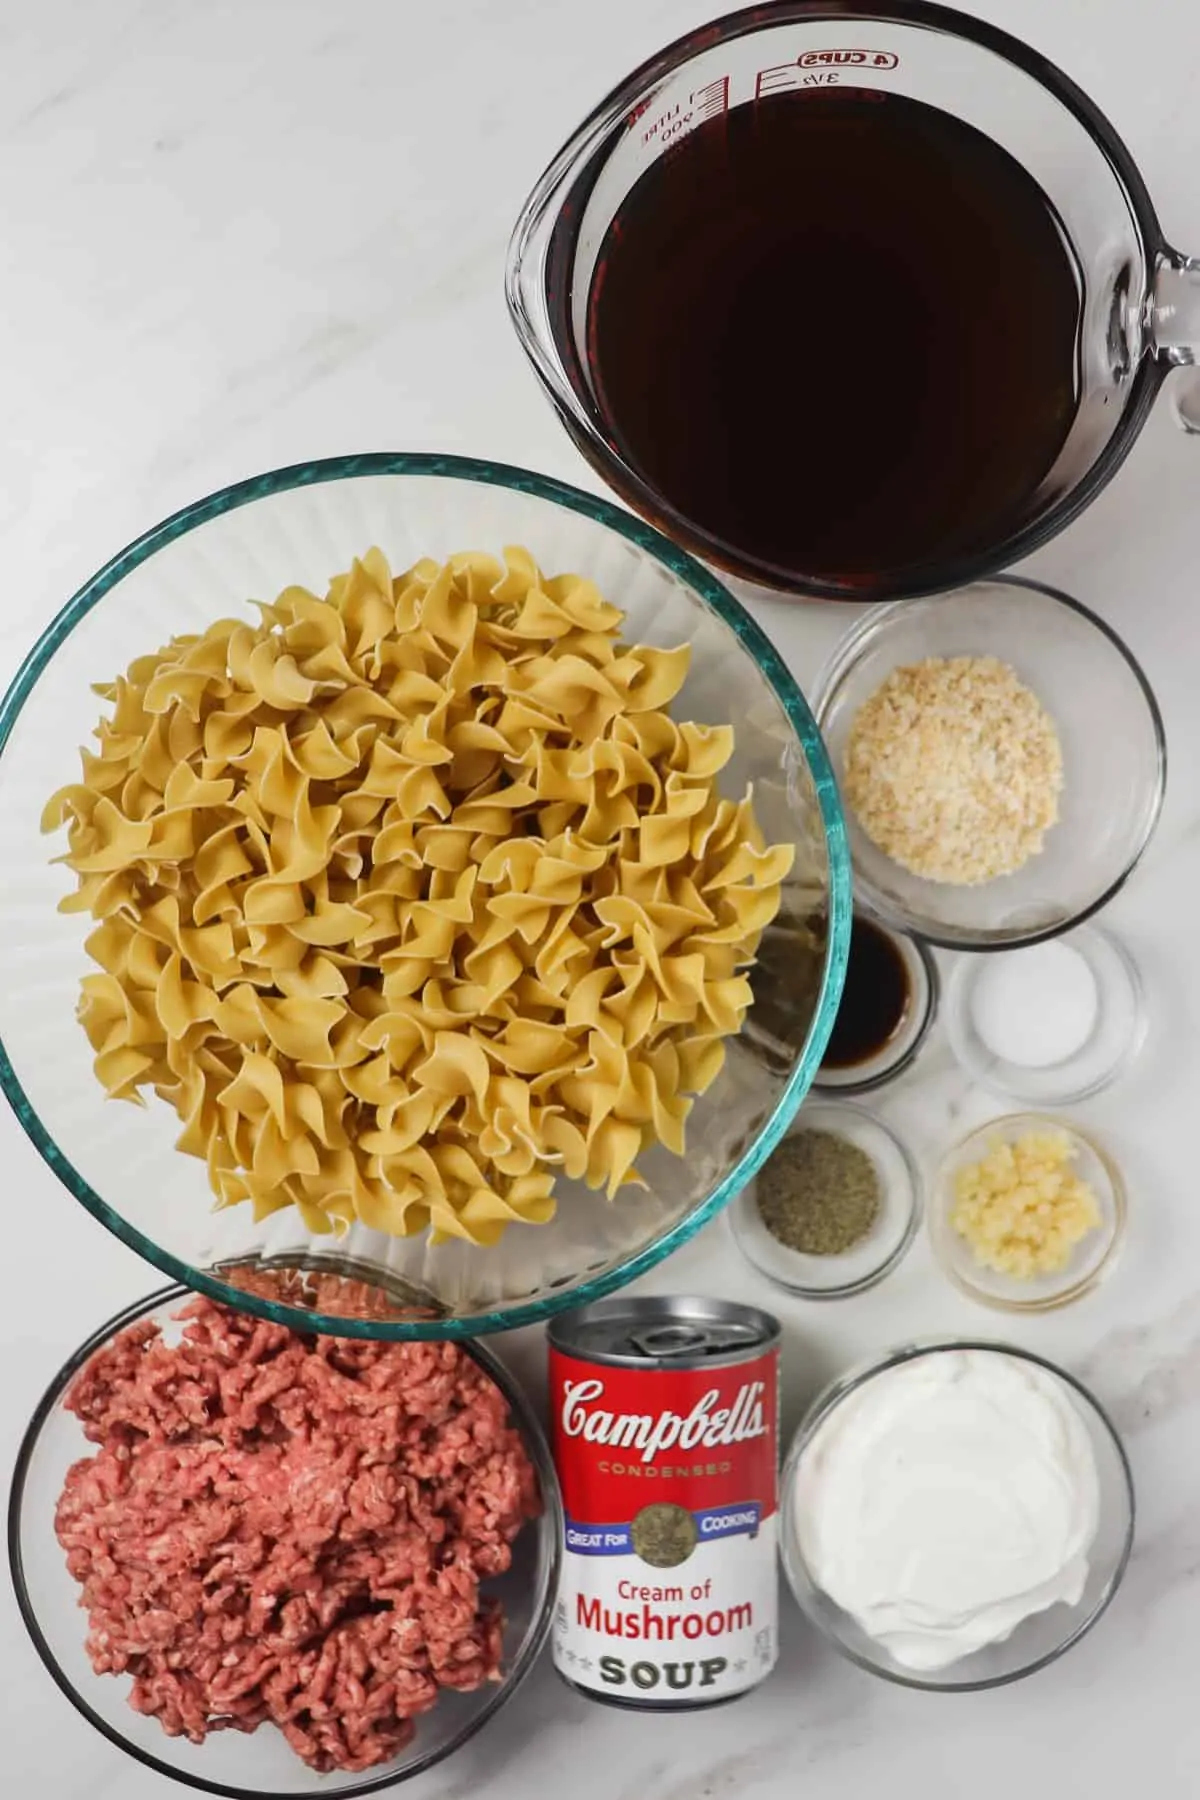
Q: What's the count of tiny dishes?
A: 4